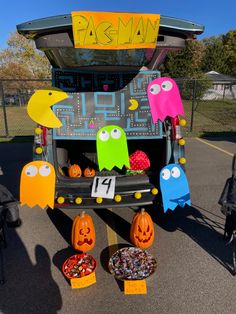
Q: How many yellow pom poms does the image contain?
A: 11